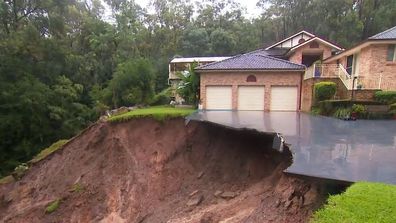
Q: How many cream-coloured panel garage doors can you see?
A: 3